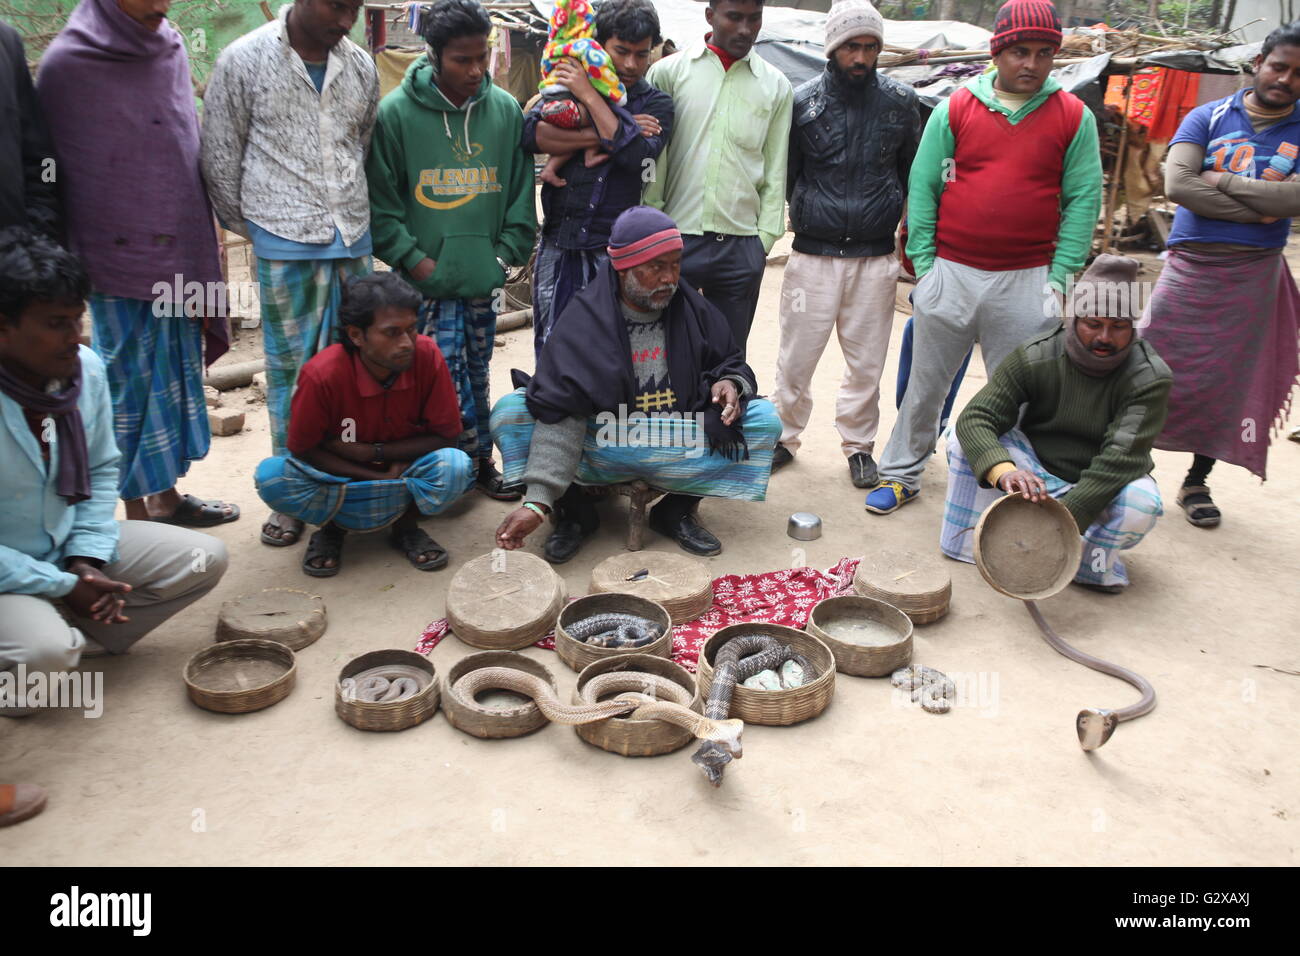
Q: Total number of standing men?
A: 9